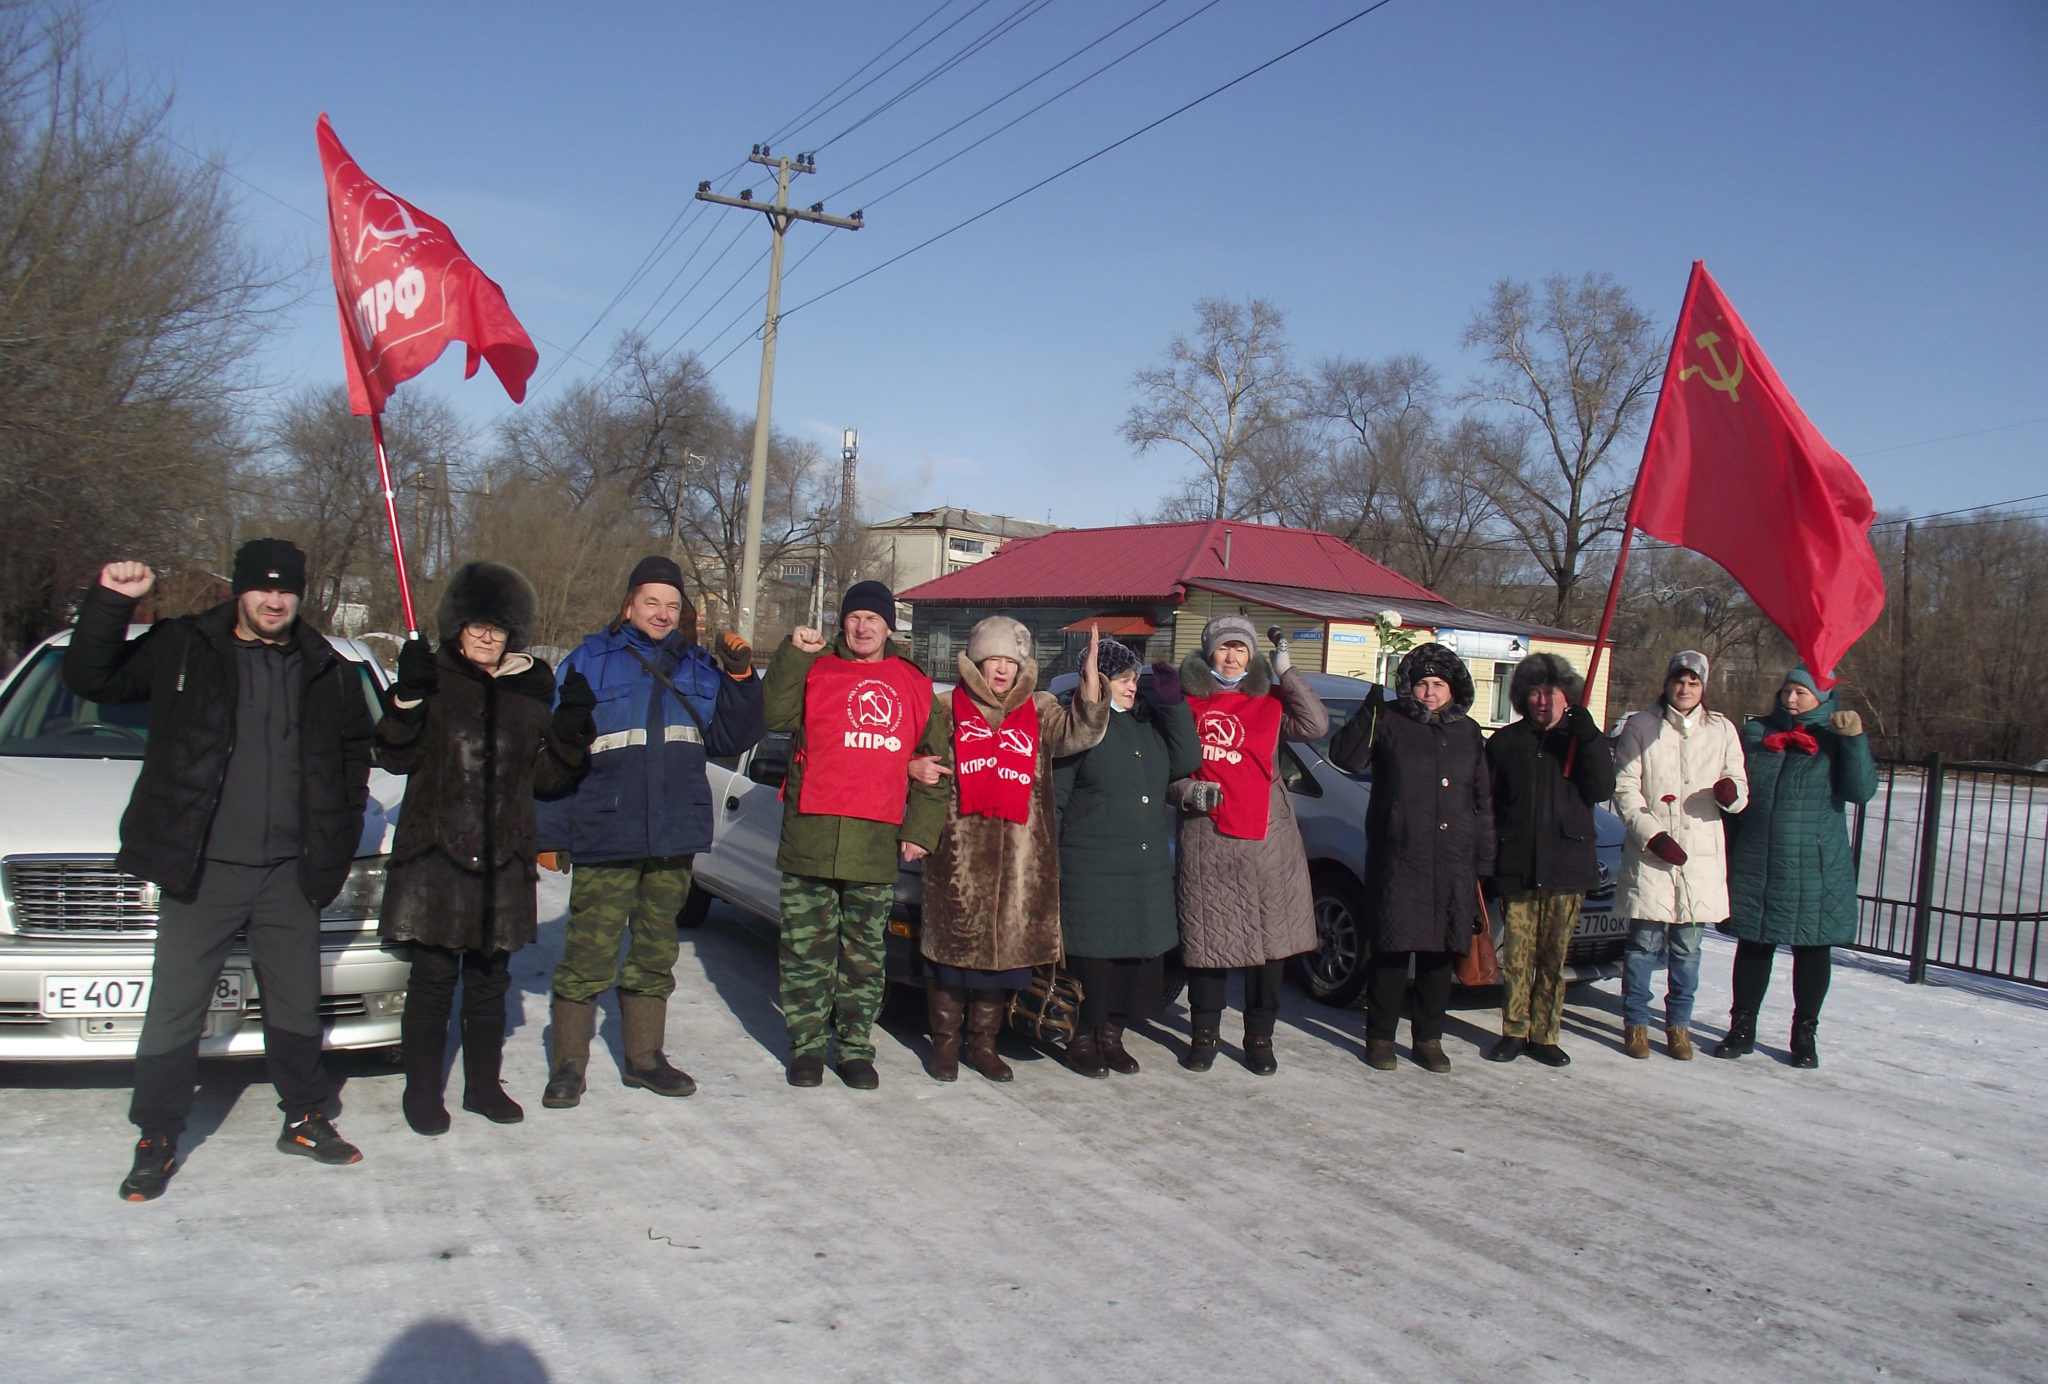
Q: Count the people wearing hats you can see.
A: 11